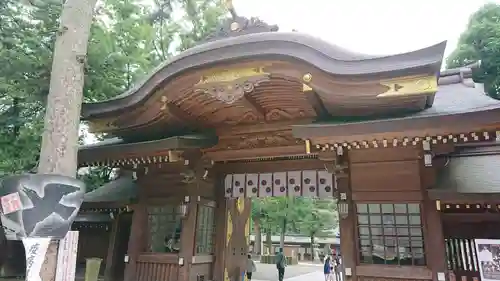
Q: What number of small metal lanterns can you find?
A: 2